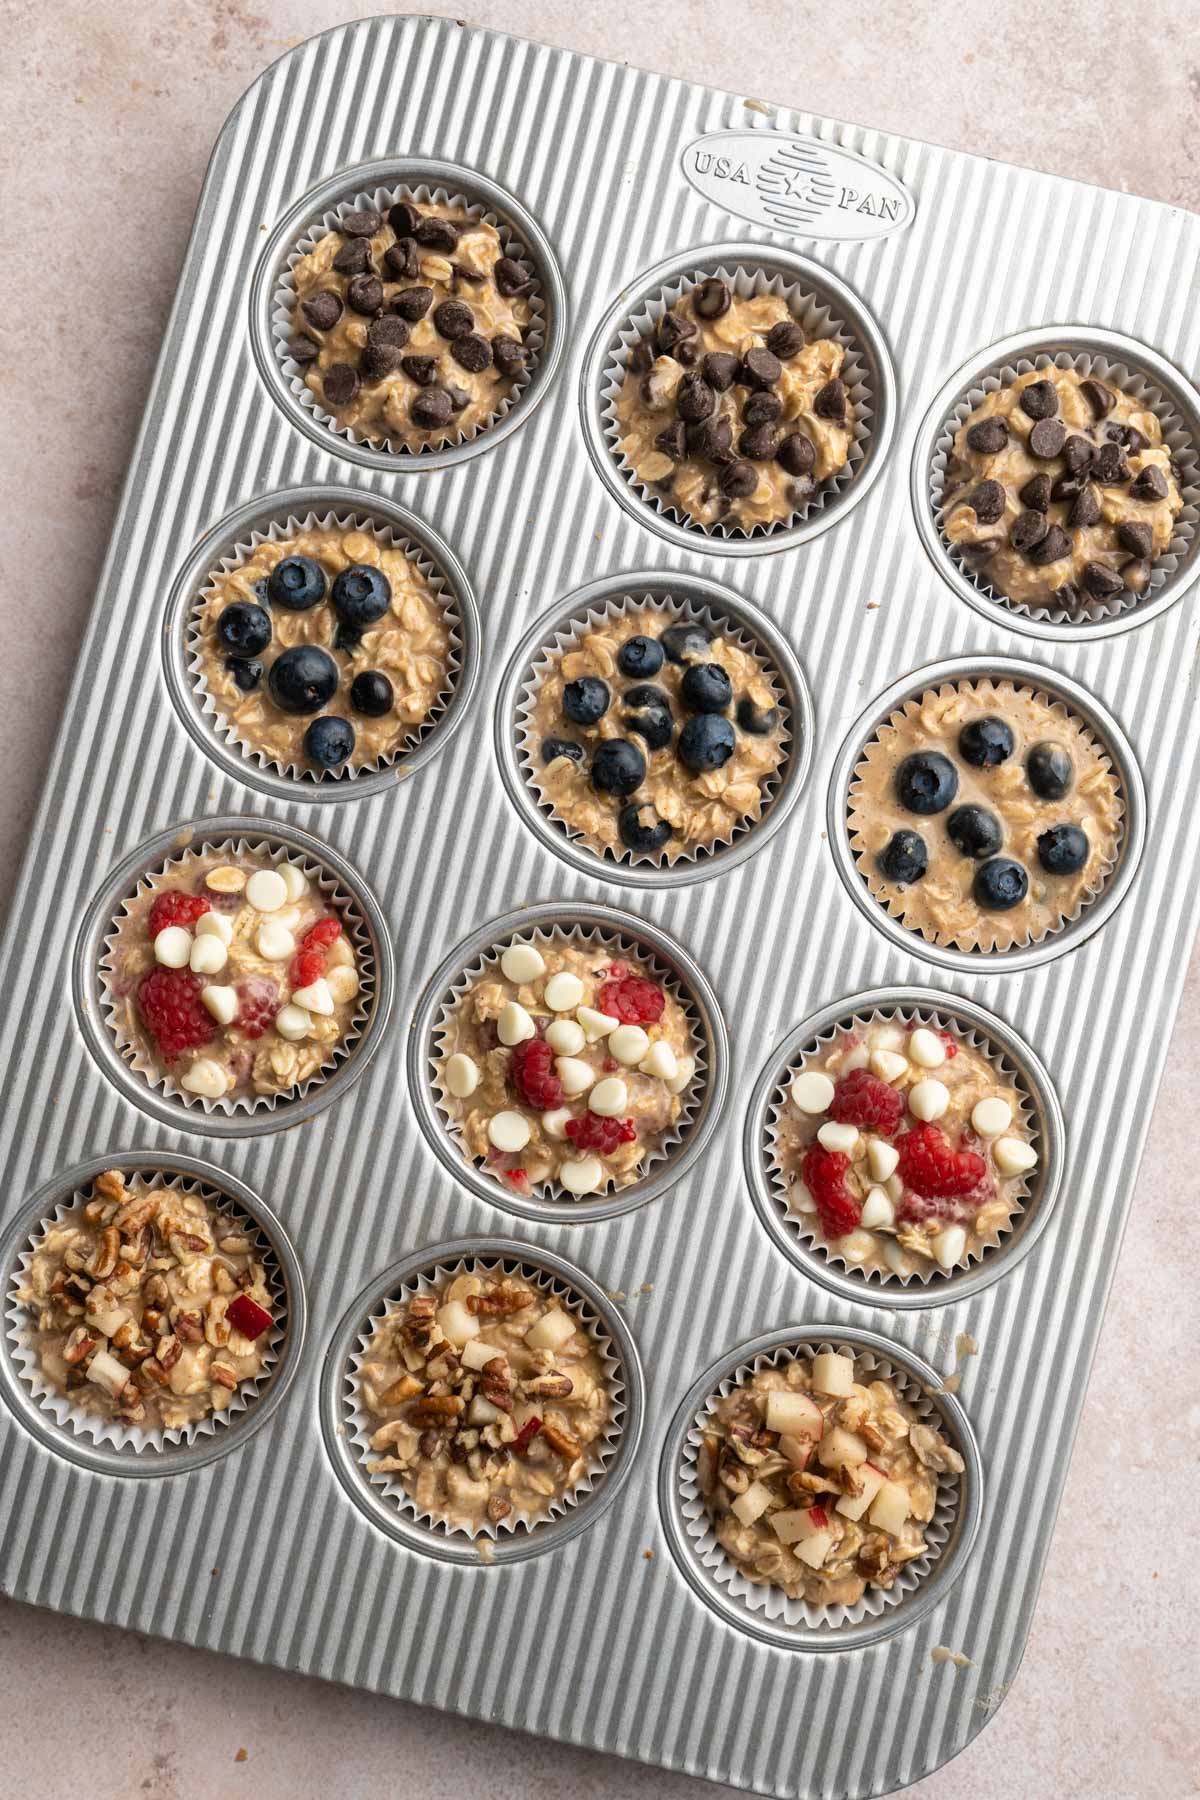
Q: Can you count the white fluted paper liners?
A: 12